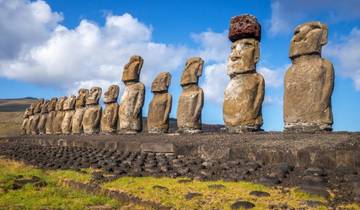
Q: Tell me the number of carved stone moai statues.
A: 15